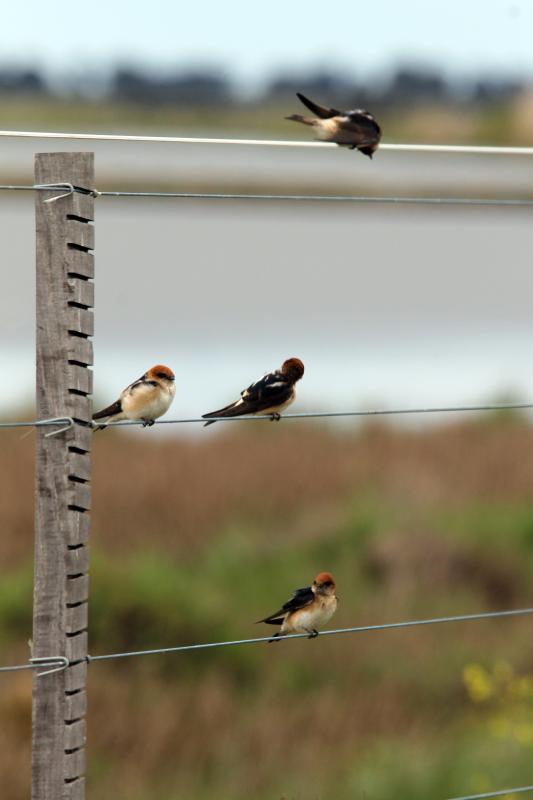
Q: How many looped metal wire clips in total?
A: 3